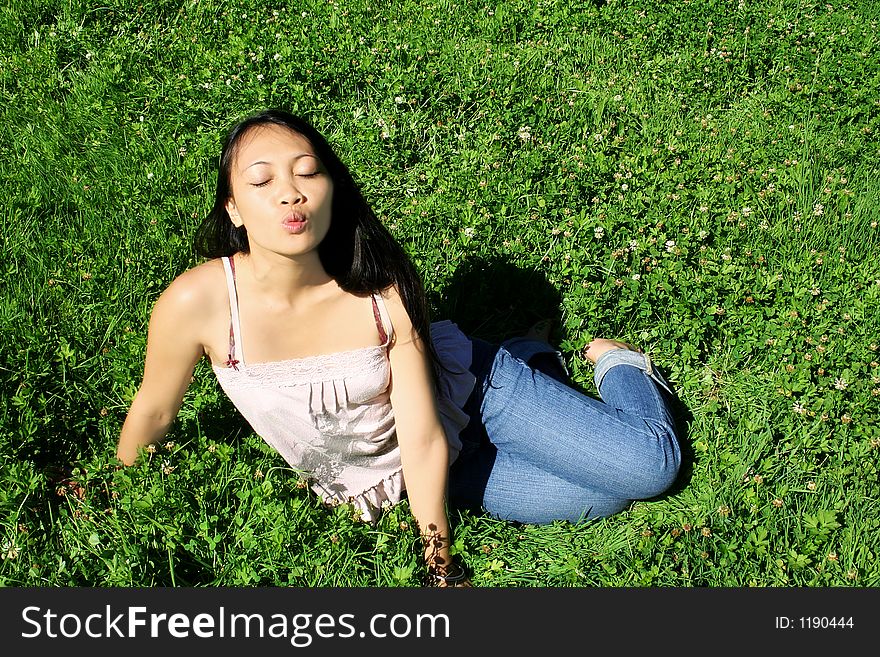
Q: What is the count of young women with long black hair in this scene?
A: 1